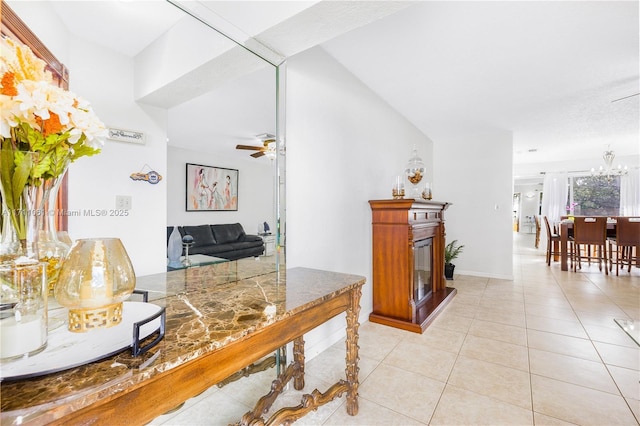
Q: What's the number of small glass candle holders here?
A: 2